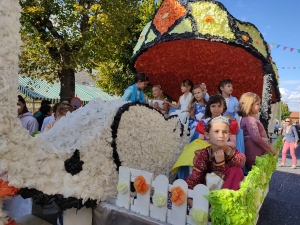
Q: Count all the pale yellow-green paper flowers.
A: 3